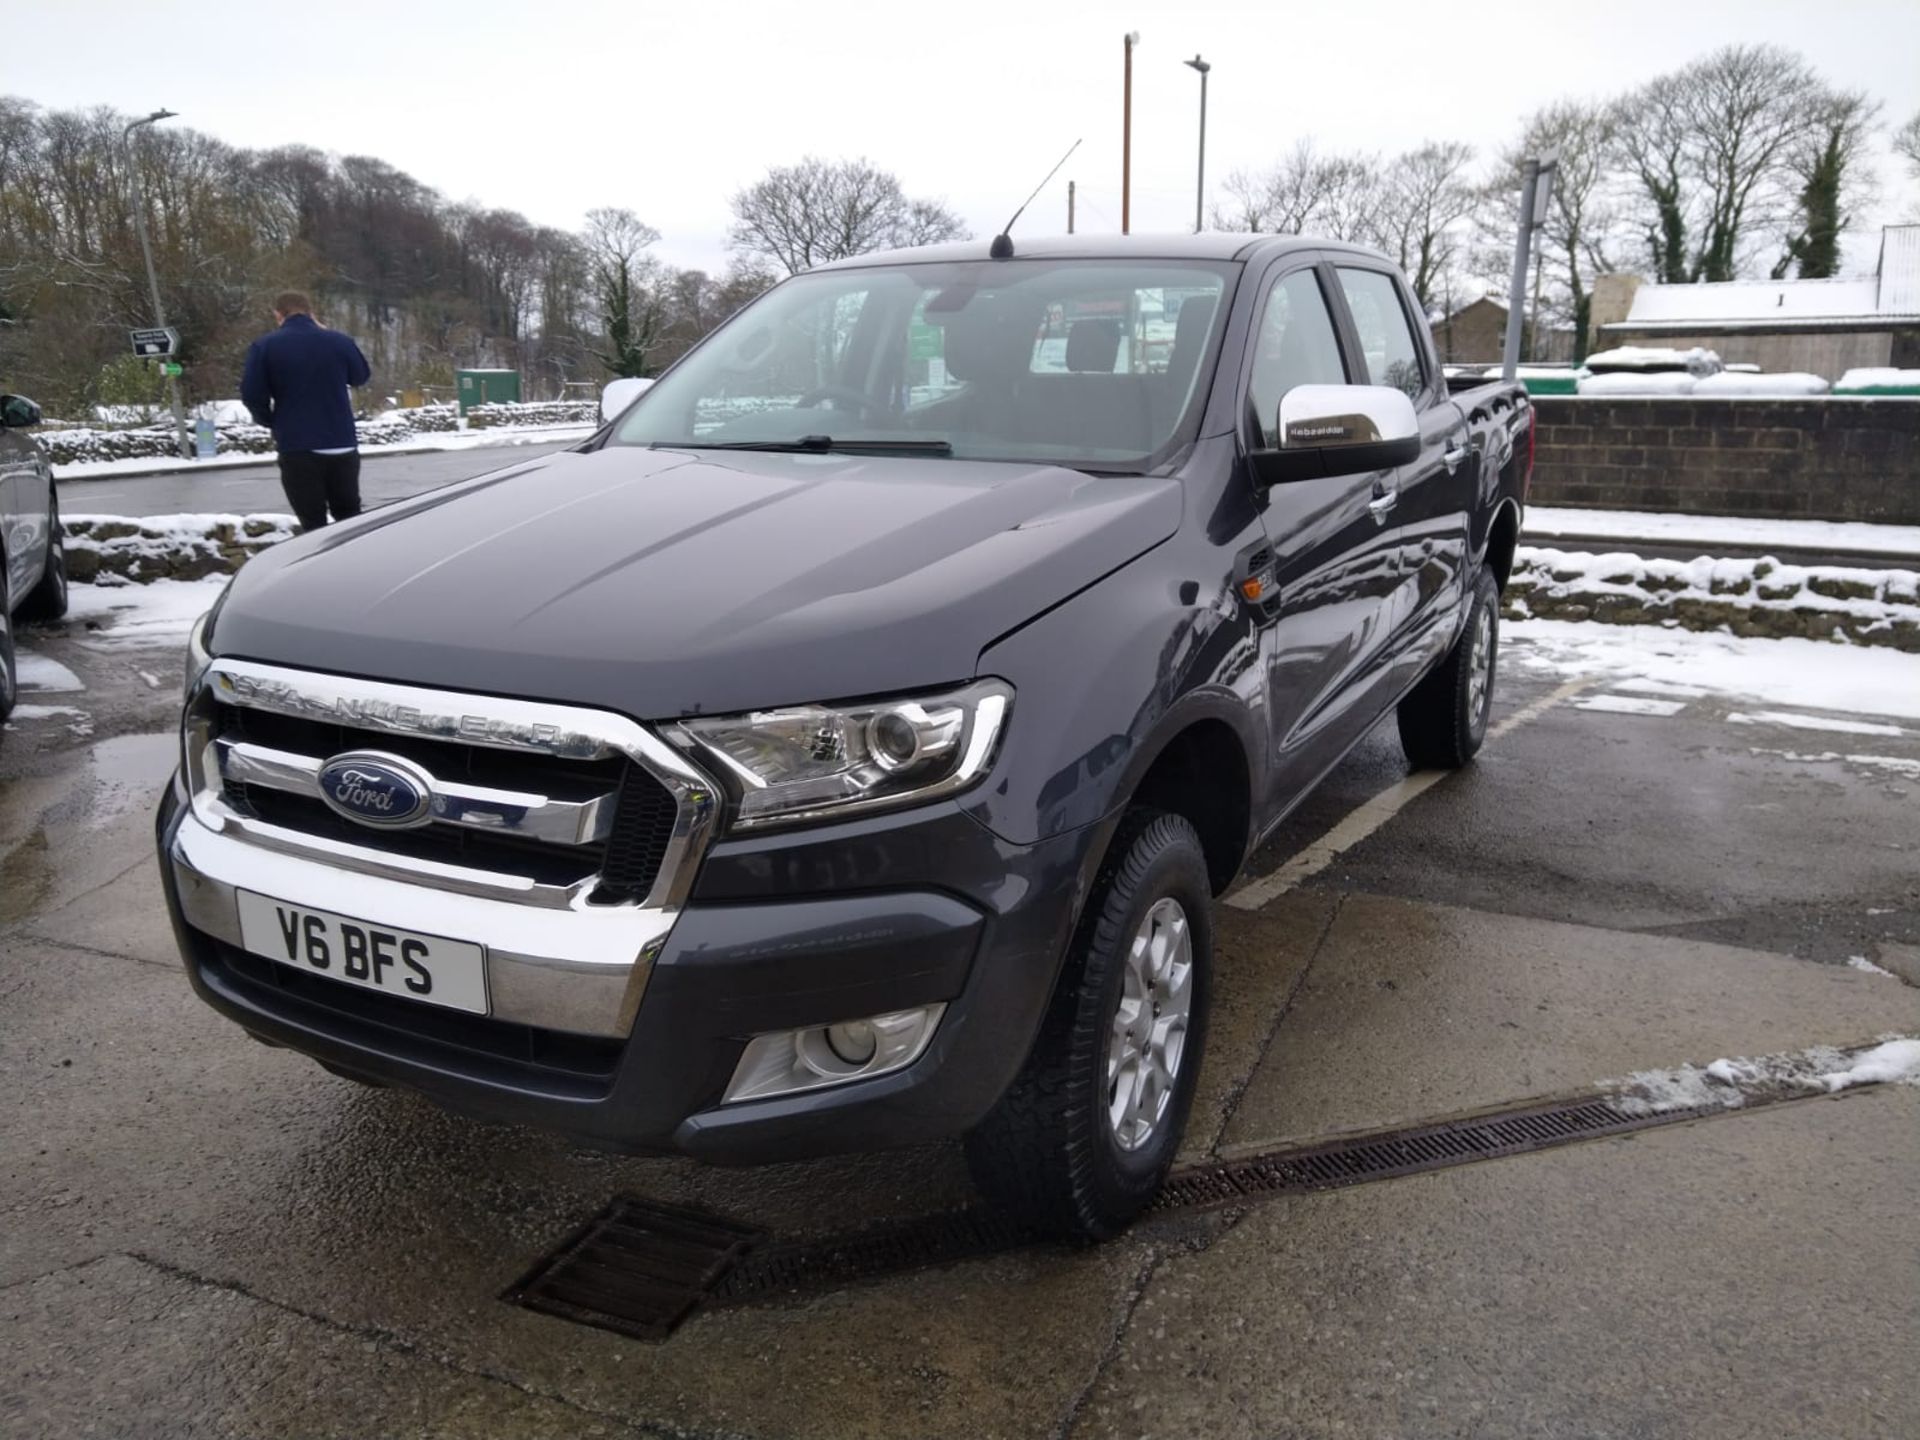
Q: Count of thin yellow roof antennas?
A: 0